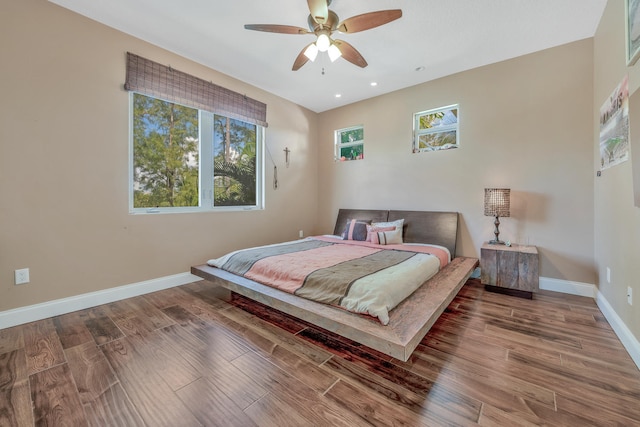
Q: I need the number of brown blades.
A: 5